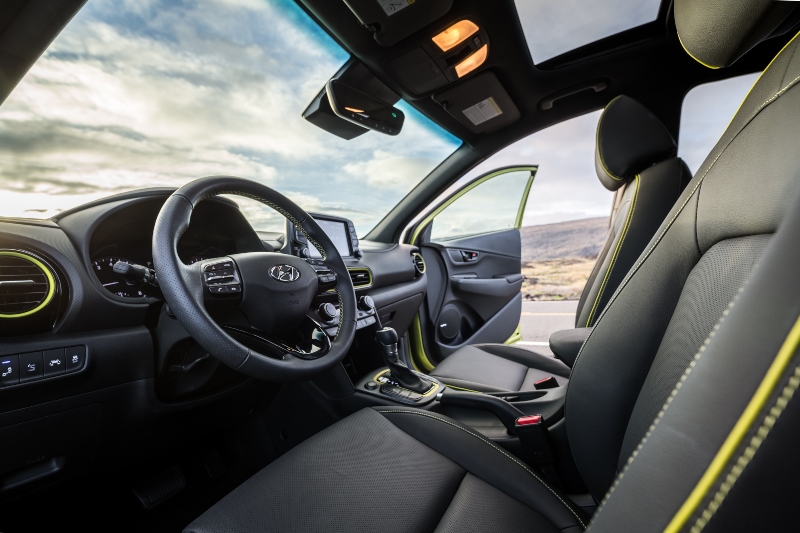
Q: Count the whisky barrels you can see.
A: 0